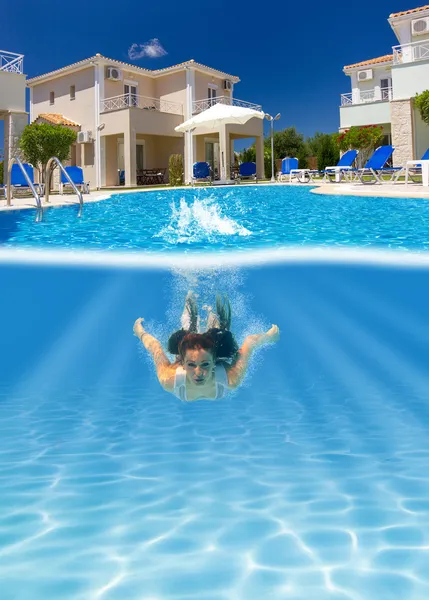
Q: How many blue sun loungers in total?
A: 8